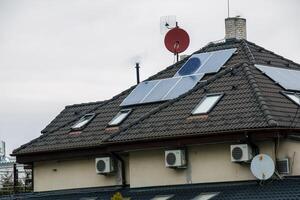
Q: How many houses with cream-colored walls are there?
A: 1